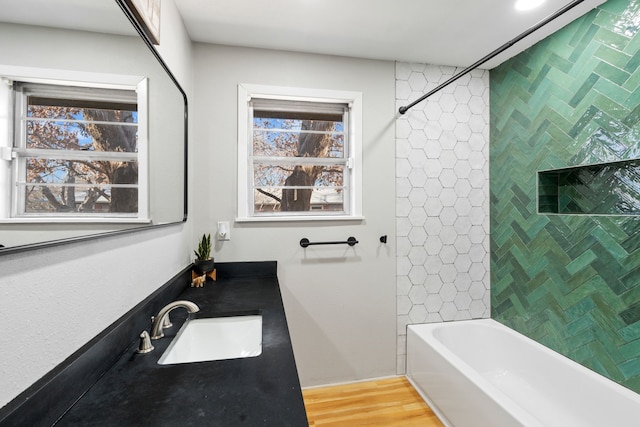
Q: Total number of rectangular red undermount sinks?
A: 0